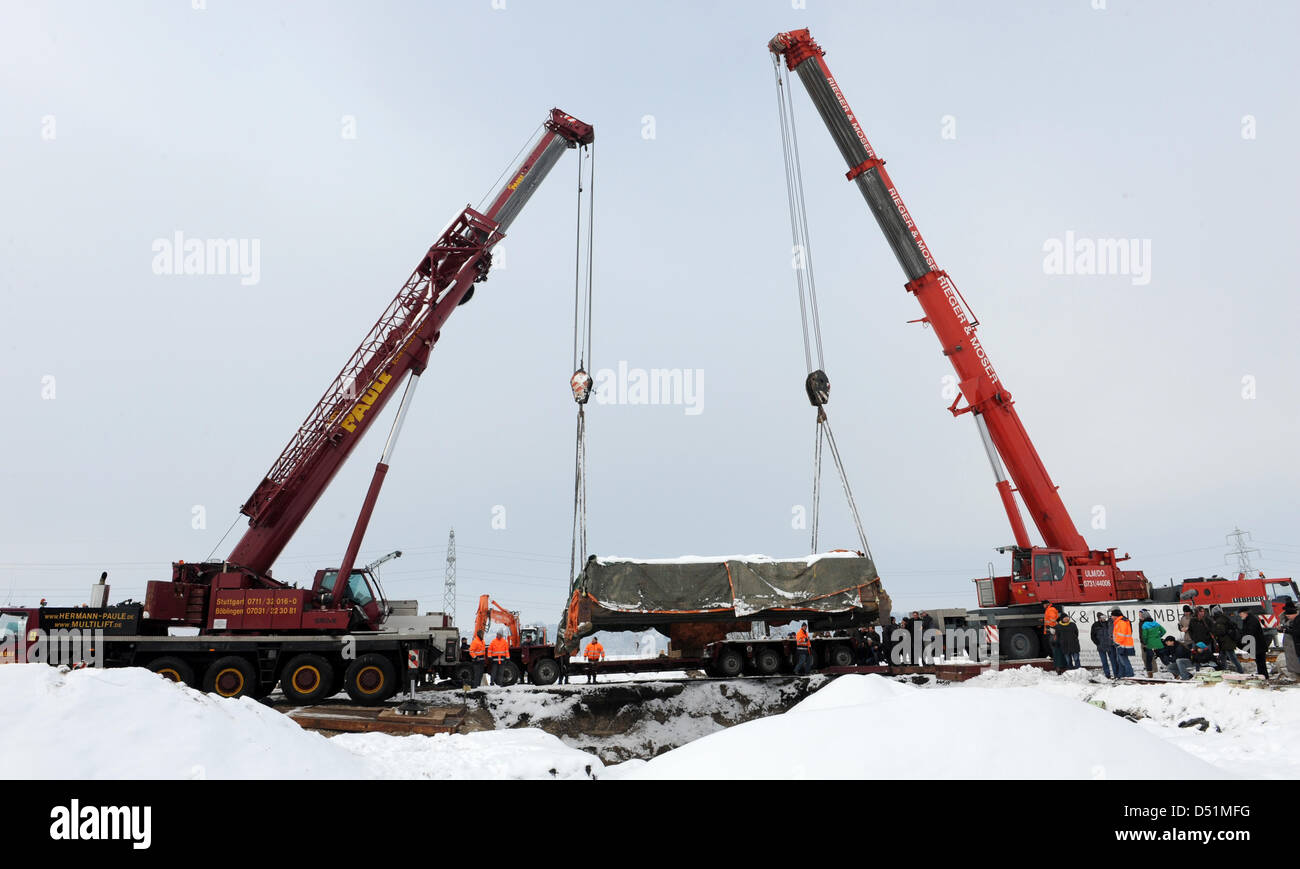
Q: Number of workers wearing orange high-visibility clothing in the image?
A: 6